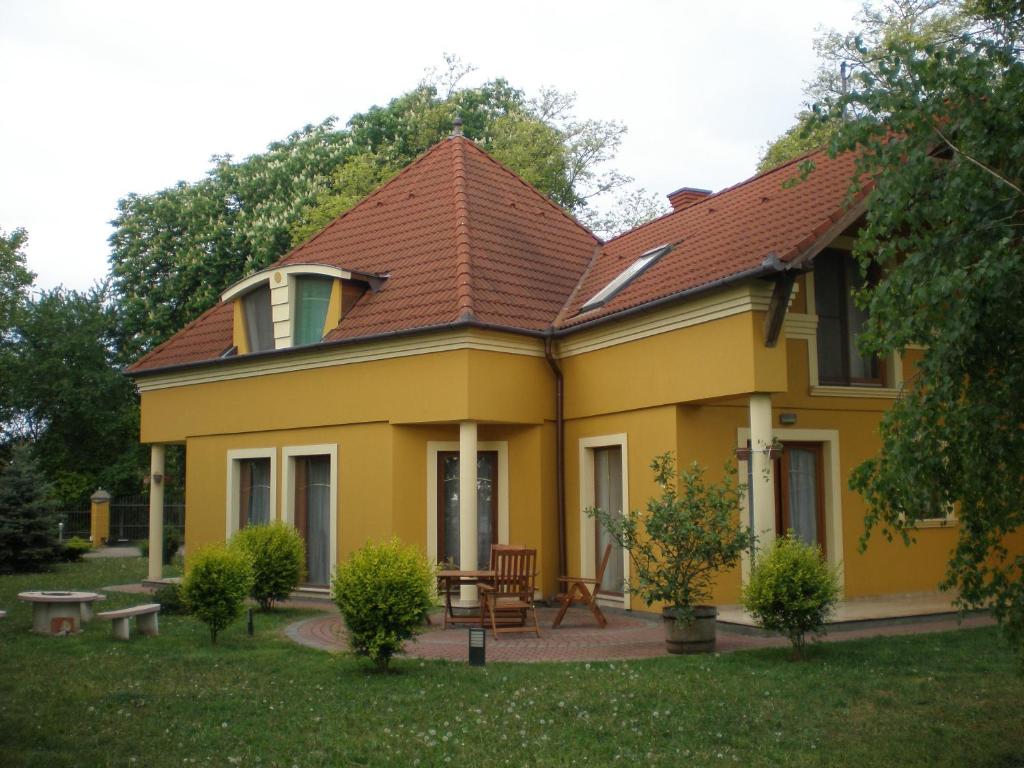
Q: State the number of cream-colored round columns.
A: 3